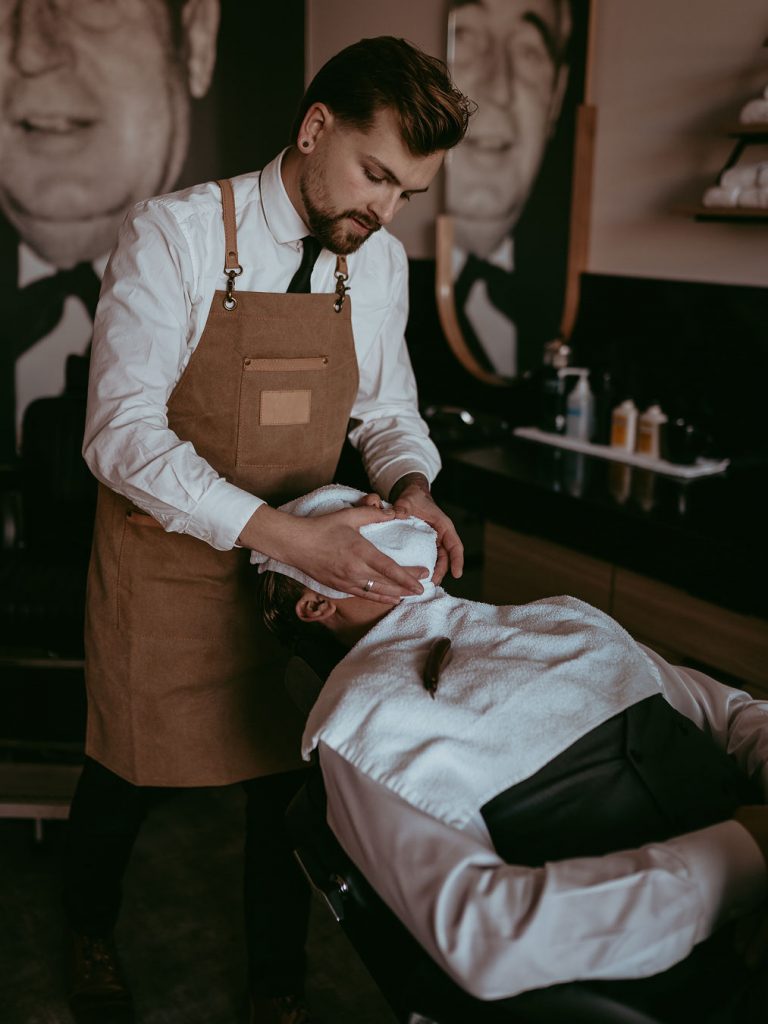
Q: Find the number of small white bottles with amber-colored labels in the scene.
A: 2